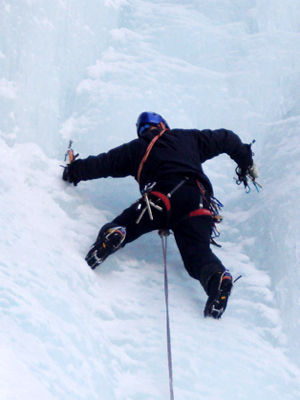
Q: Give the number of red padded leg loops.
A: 2